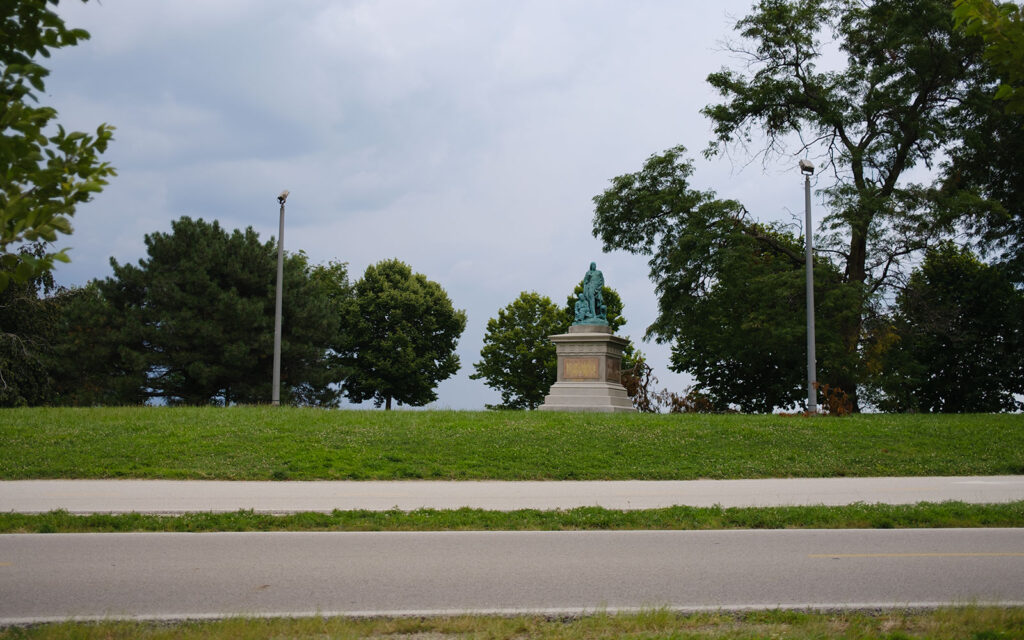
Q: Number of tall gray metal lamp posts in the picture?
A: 2